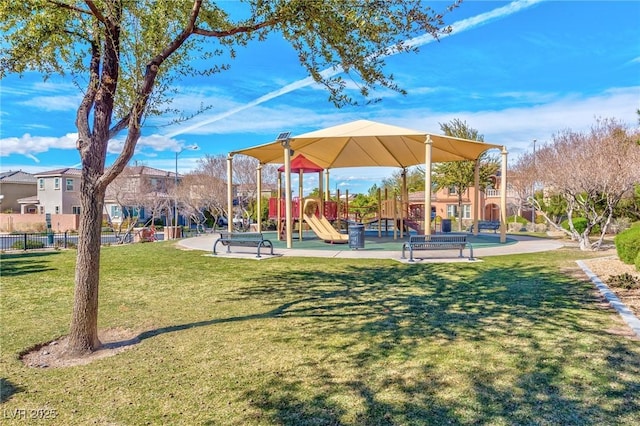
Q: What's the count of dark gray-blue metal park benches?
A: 3